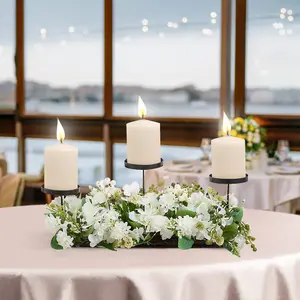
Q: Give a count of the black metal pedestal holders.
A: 3